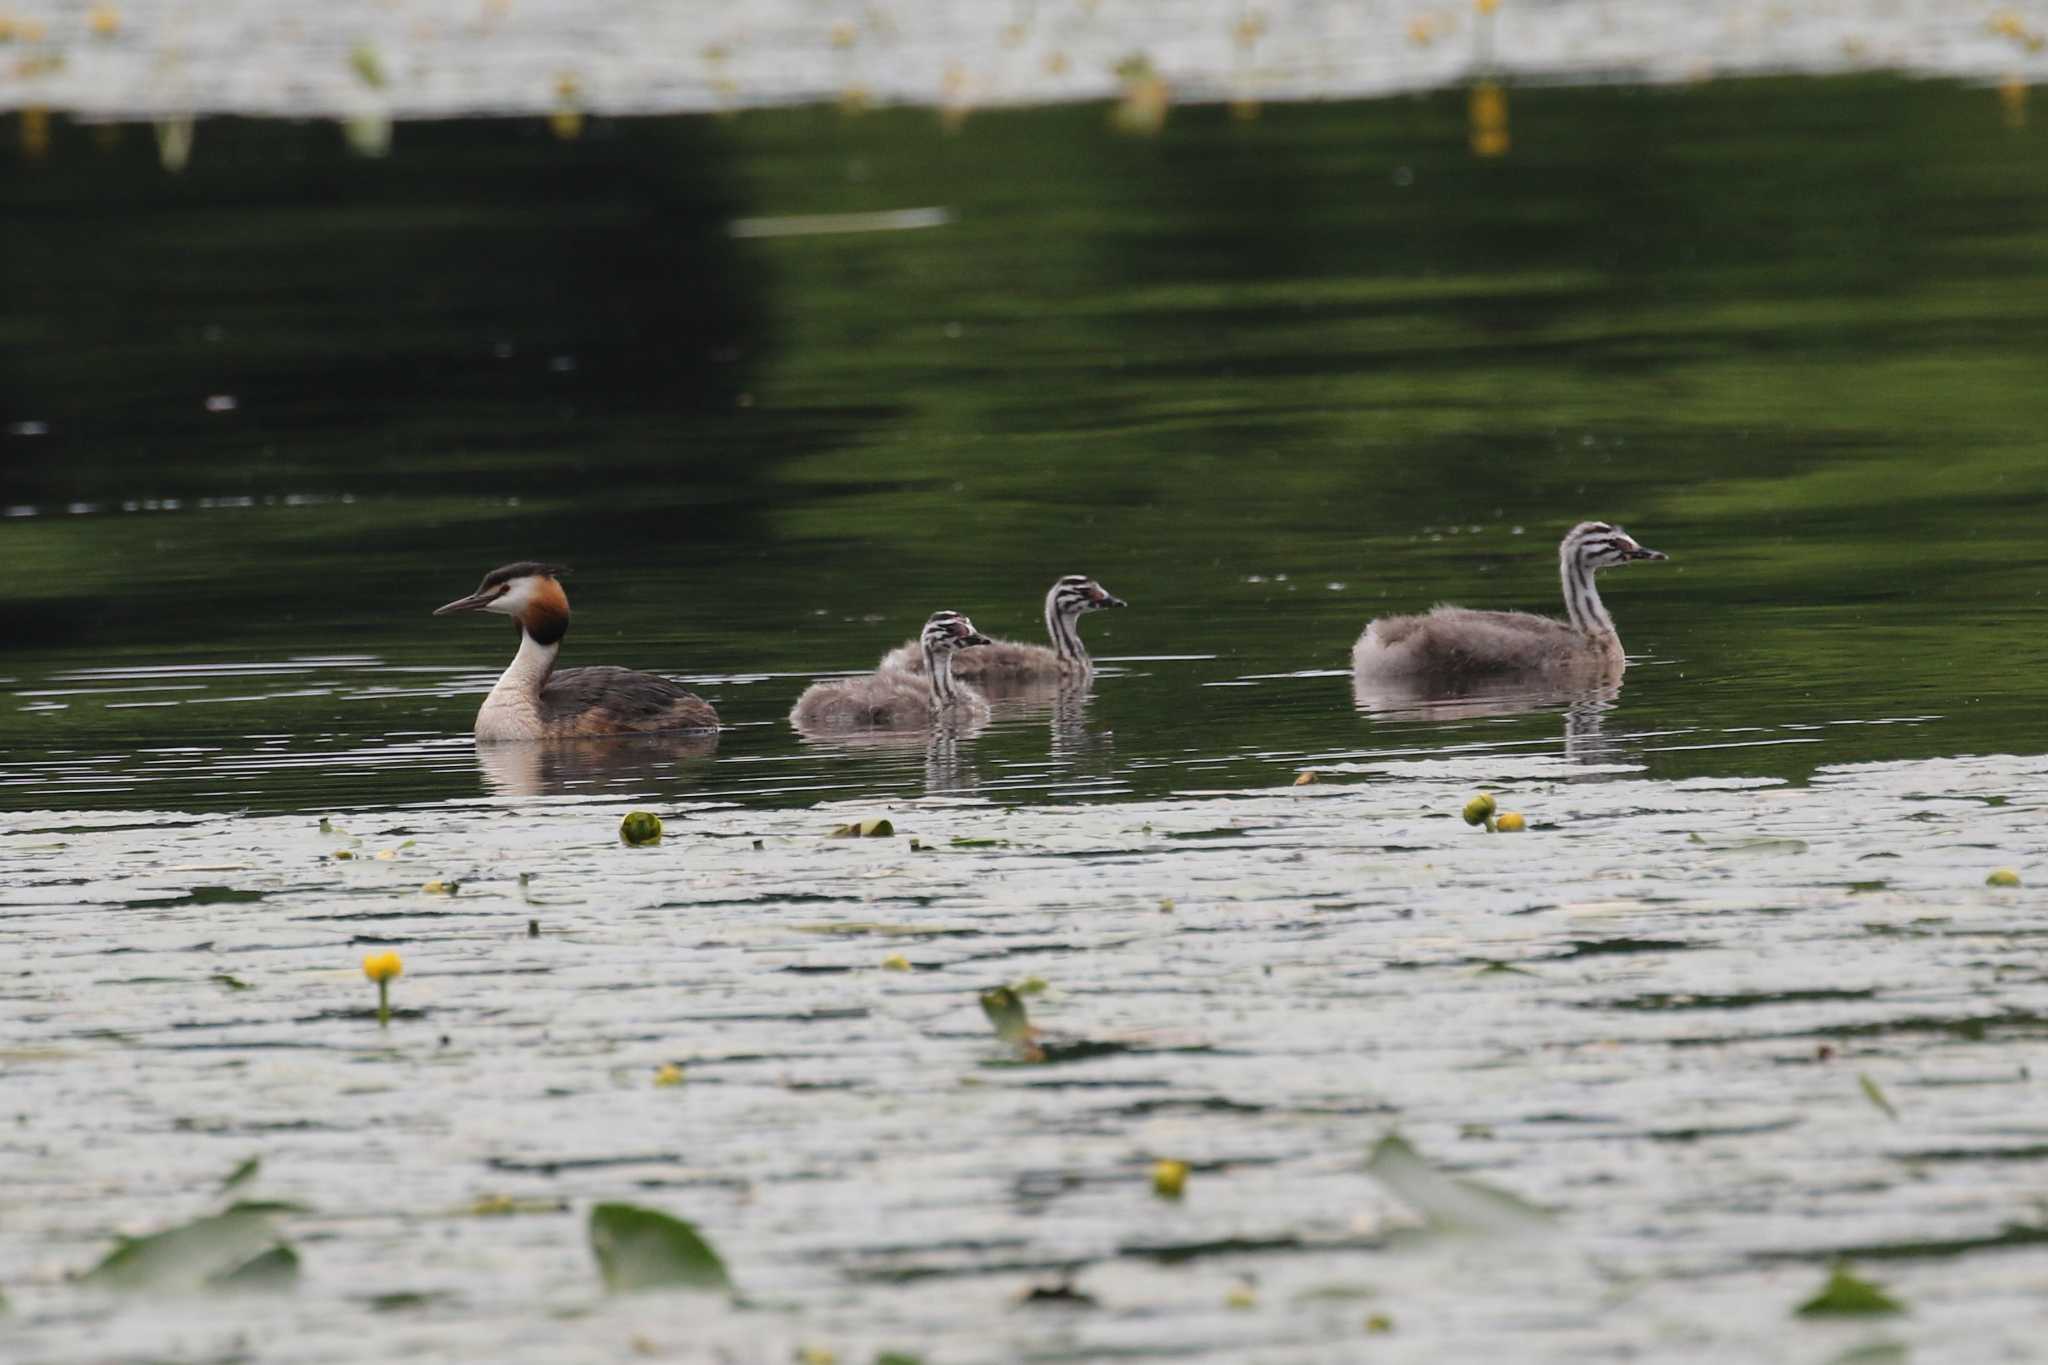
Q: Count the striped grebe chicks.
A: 3